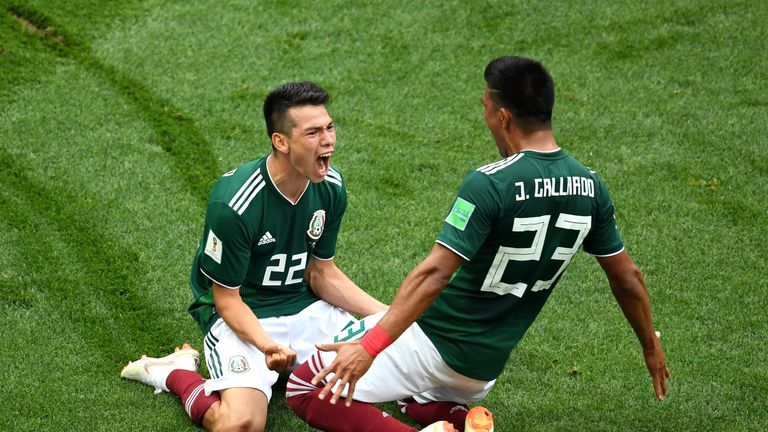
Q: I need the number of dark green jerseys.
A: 2